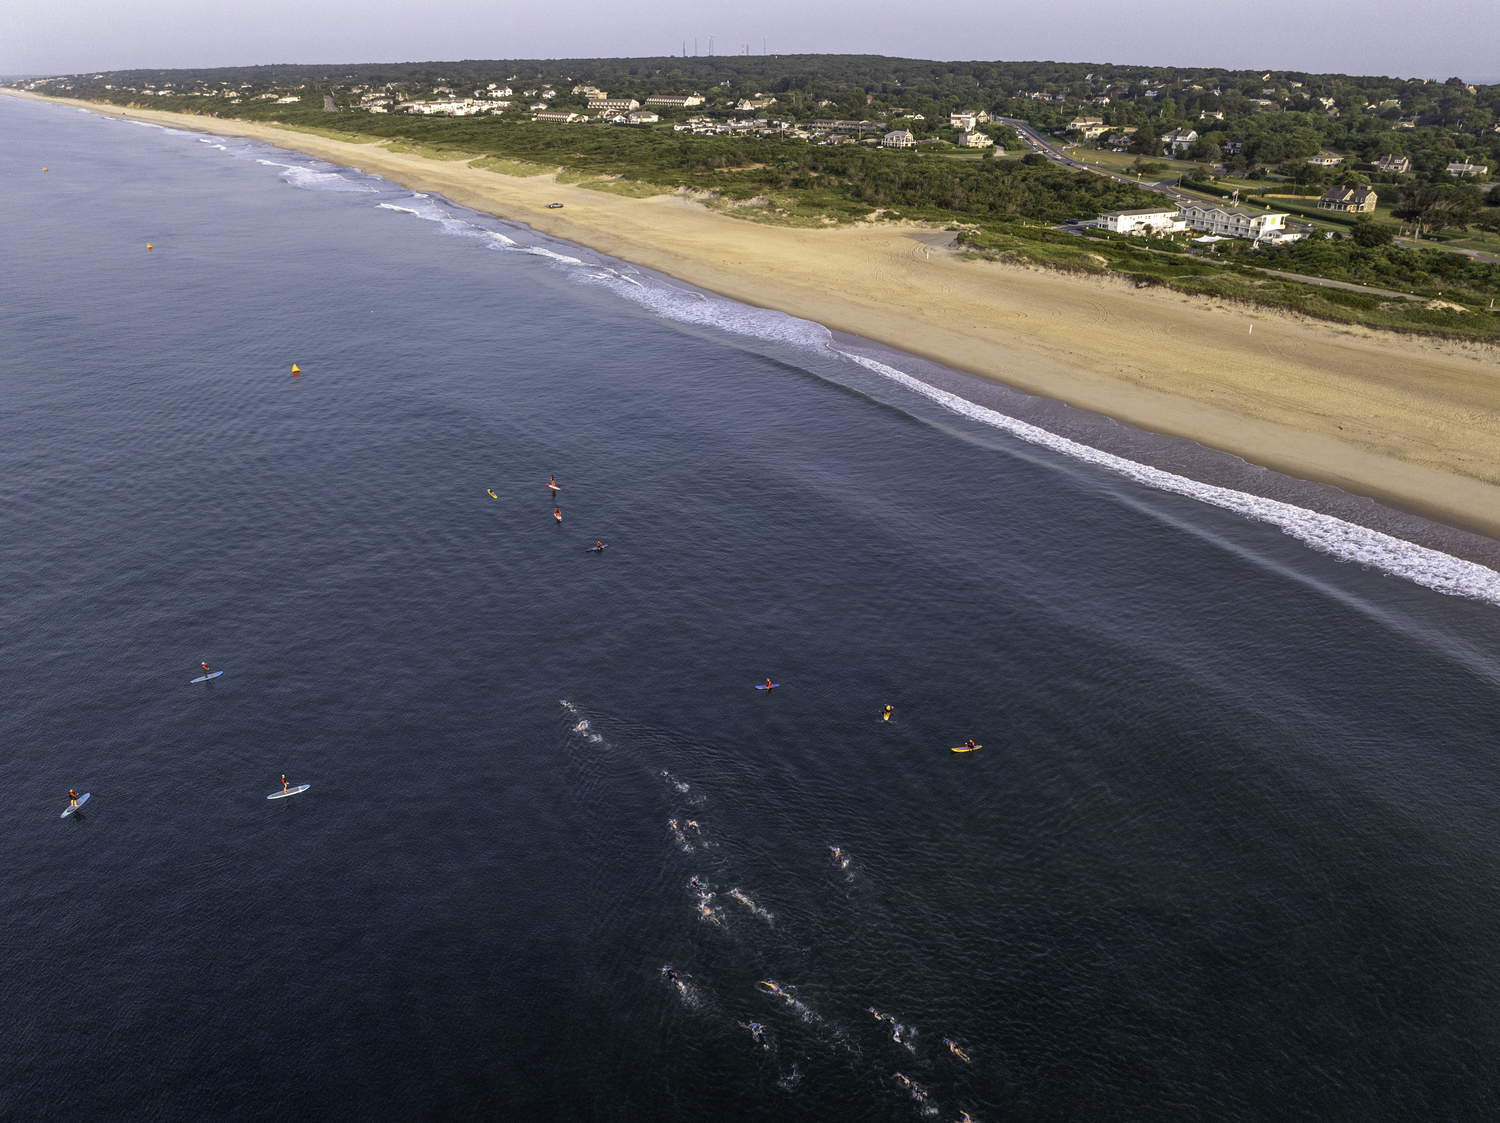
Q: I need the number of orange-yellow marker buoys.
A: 3